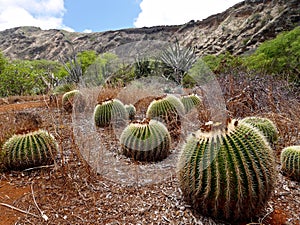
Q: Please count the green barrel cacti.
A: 10